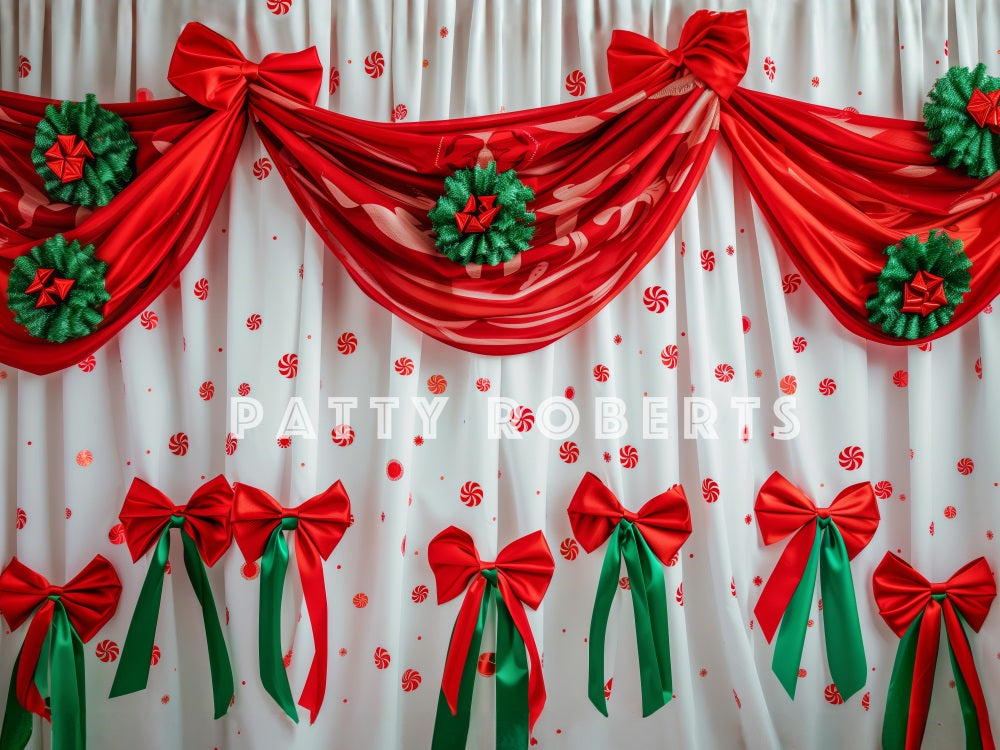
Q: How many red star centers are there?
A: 5